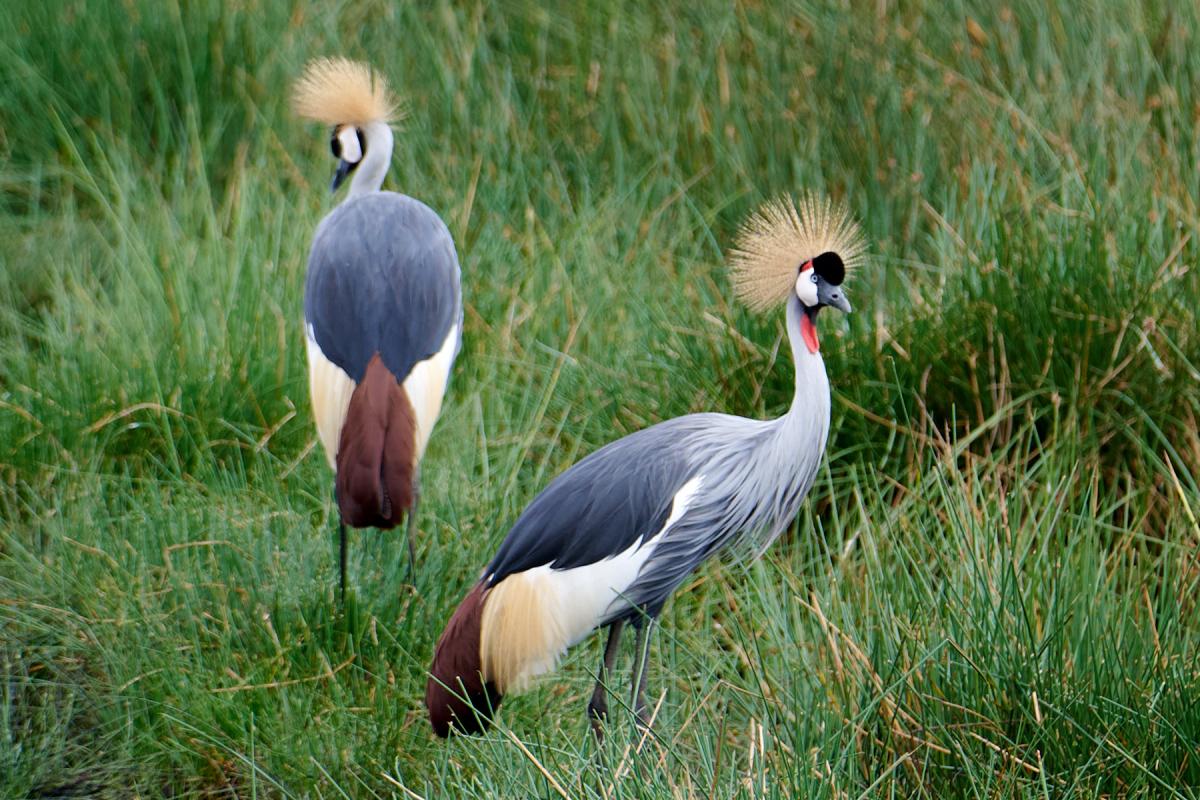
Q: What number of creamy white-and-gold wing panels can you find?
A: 3